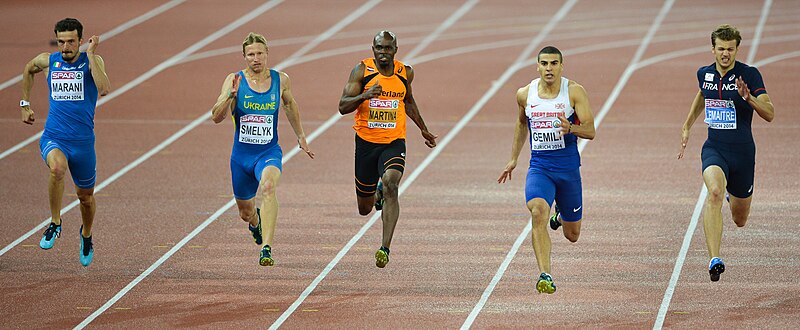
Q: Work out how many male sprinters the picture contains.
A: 5